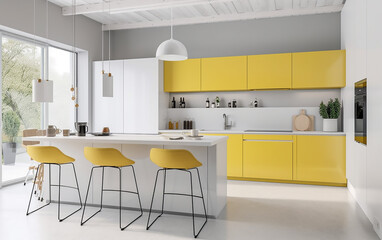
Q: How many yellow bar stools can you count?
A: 3